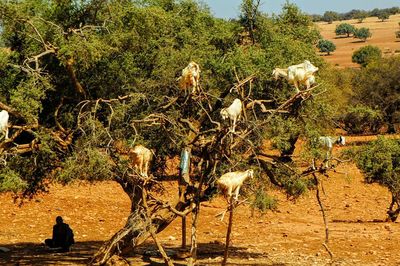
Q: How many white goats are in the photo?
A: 7